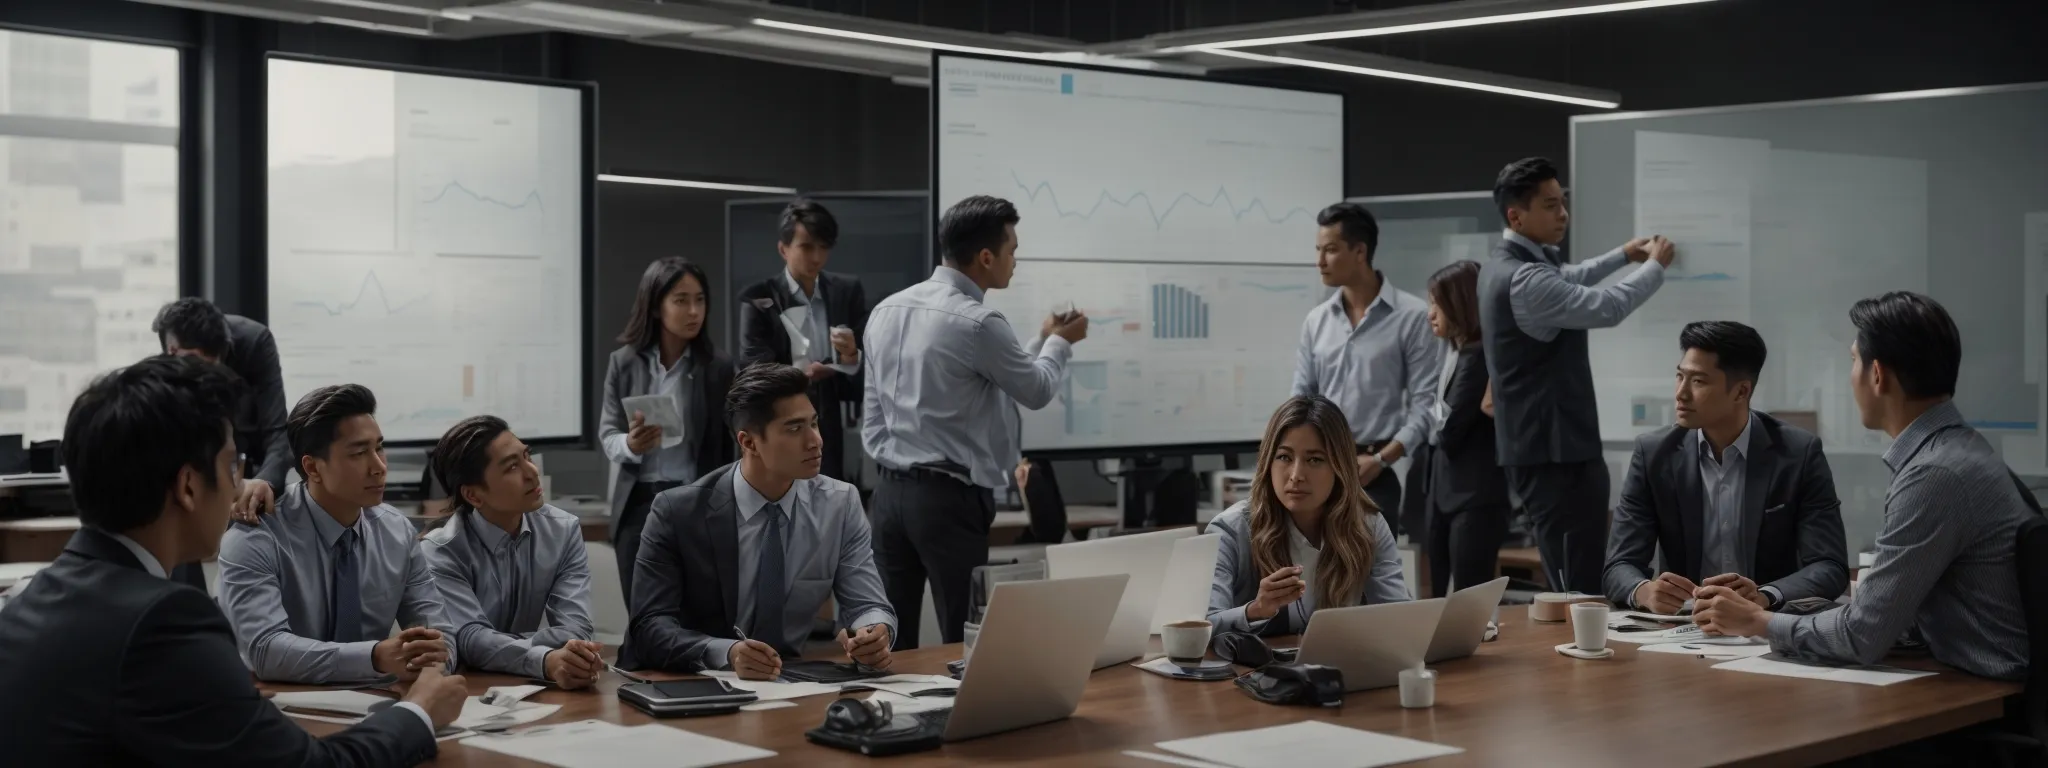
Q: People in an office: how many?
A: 14